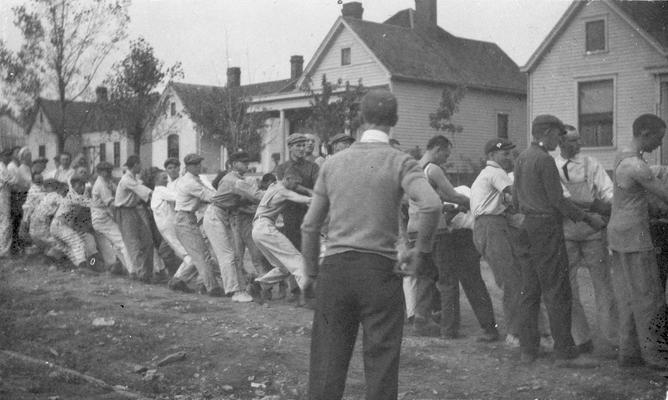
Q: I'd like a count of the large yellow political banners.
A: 0